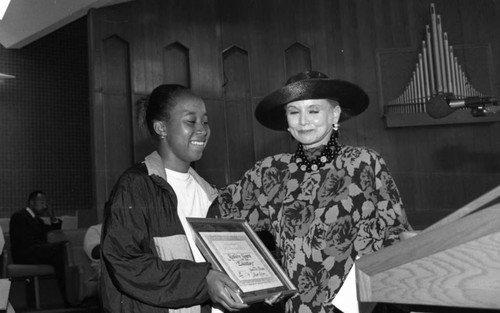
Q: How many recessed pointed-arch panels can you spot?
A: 4